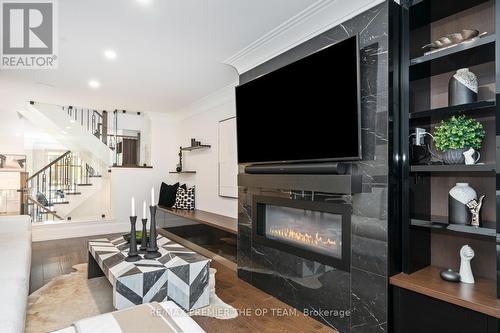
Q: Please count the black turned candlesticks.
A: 3